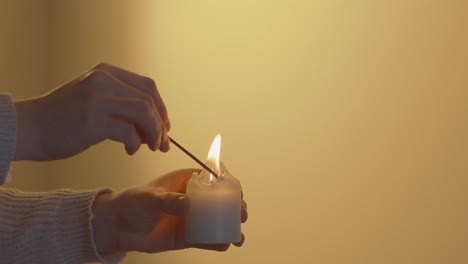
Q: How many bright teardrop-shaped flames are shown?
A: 1